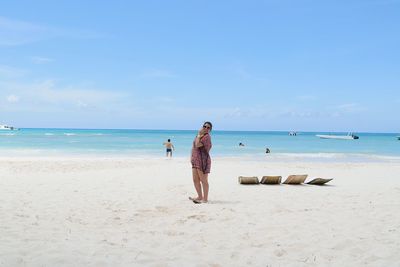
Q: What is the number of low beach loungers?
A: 4